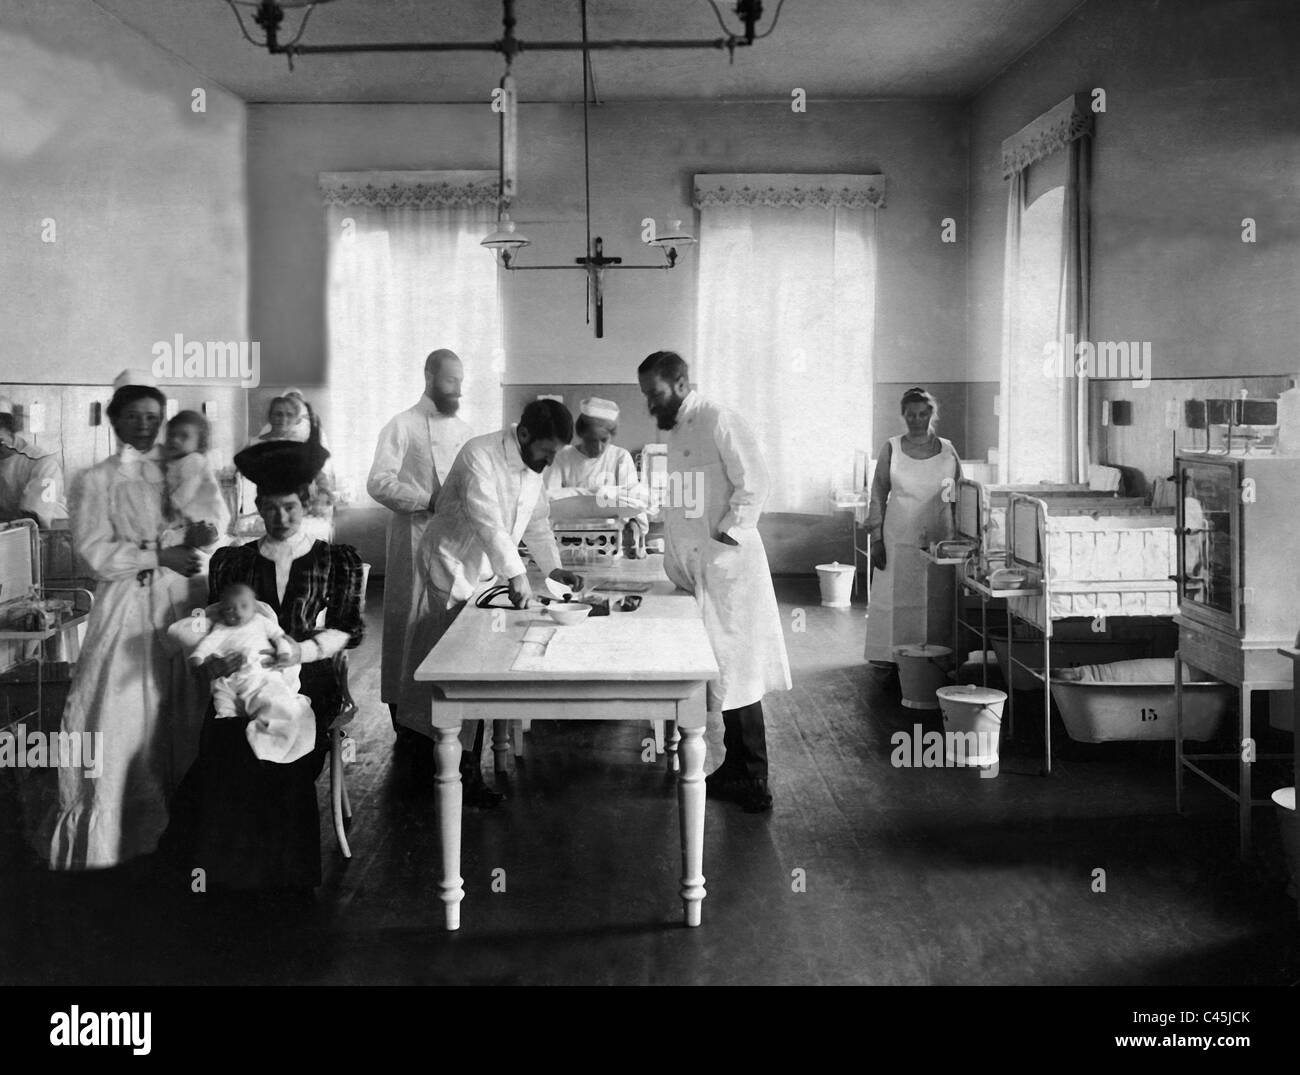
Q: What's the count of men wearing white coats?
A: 3